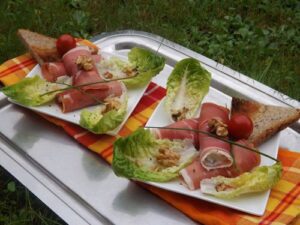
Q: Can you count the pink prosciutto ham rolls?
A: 6